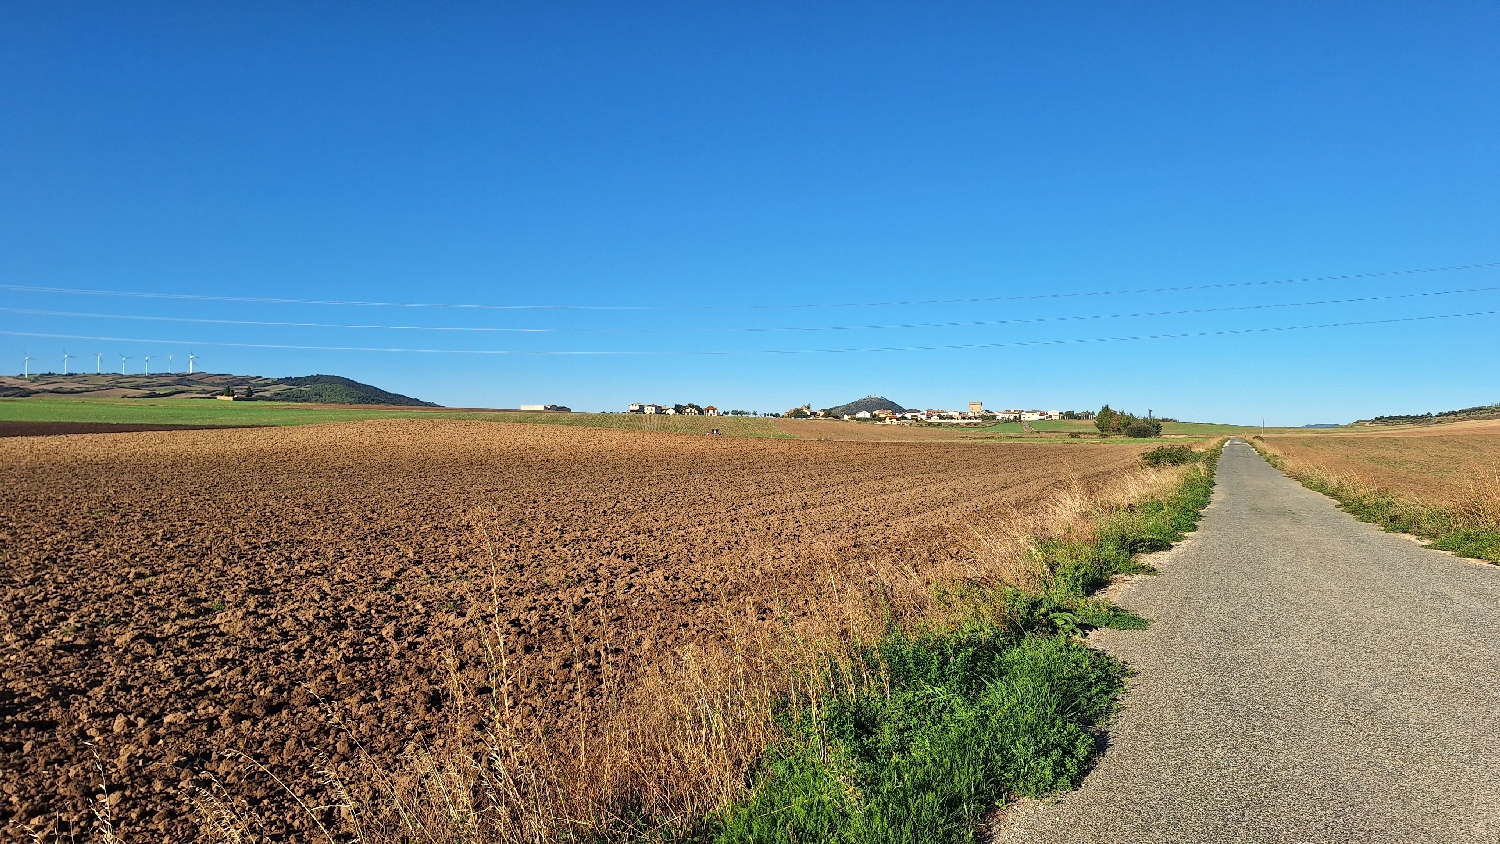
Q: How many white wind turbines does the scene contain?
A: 7